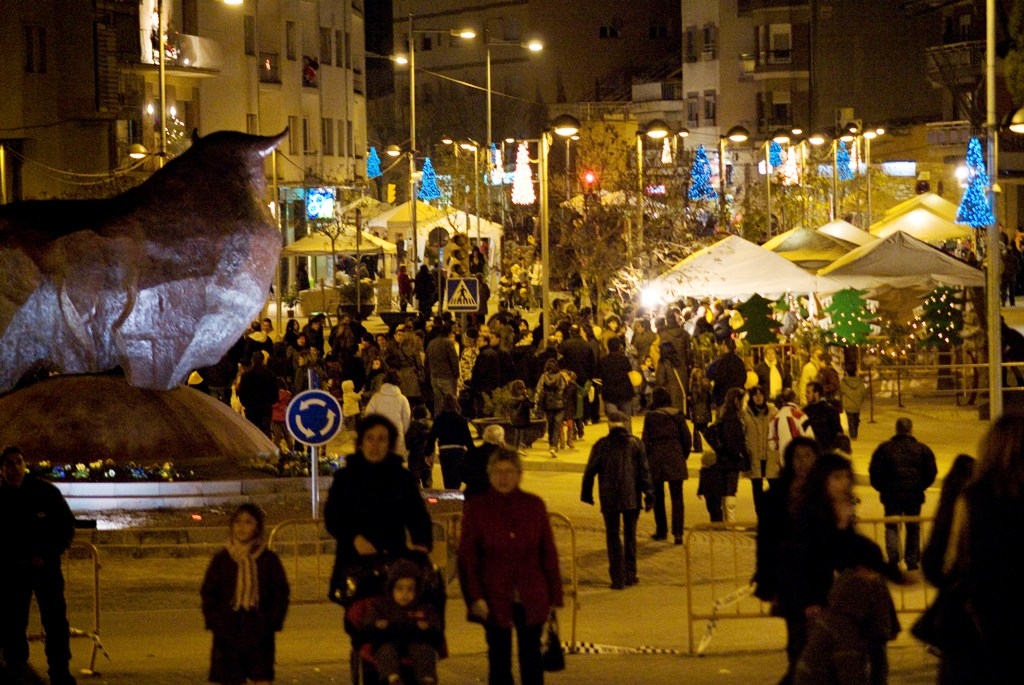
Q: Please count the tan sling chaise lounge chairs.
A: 0